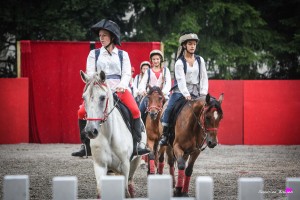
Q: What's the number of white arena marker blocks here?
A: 7